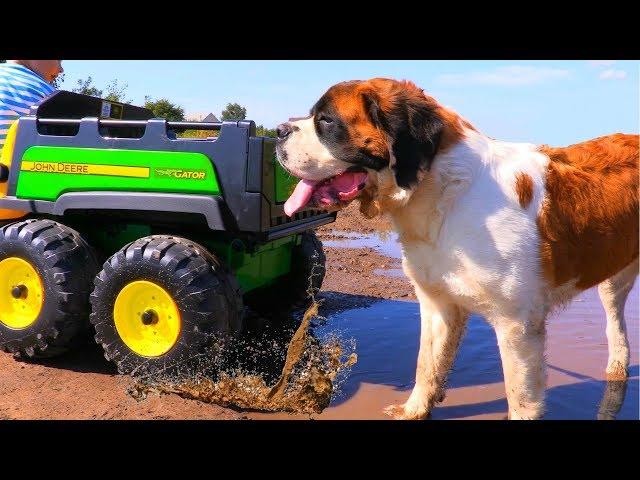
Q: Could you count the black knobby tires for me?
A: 3